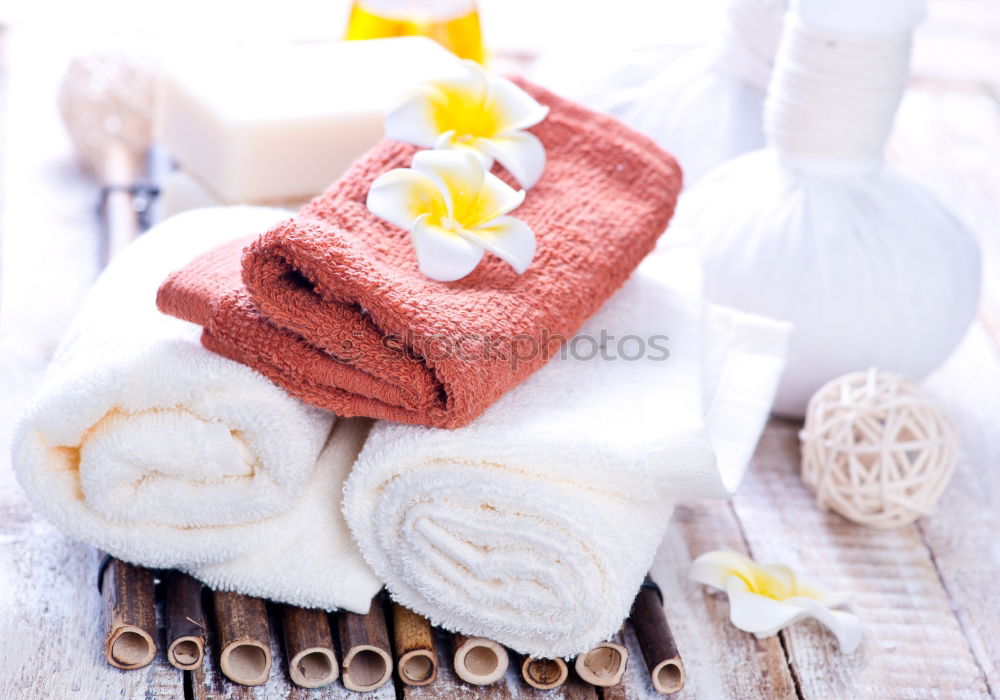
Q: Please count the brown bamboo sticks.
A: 10